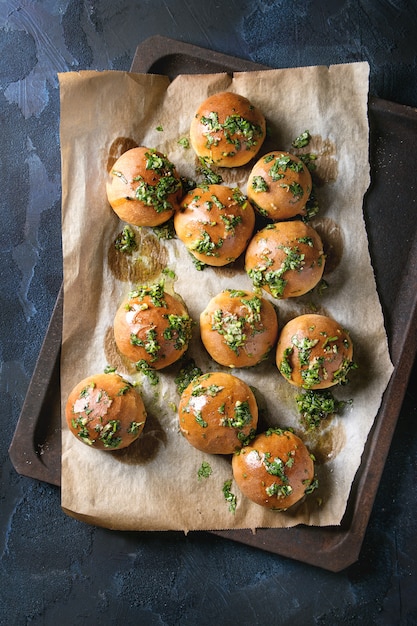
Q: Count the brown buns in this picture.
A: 11